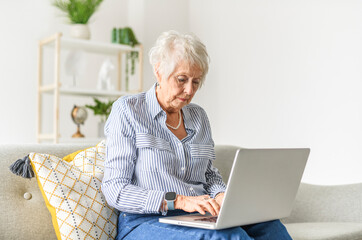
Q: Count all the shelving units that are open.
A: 1